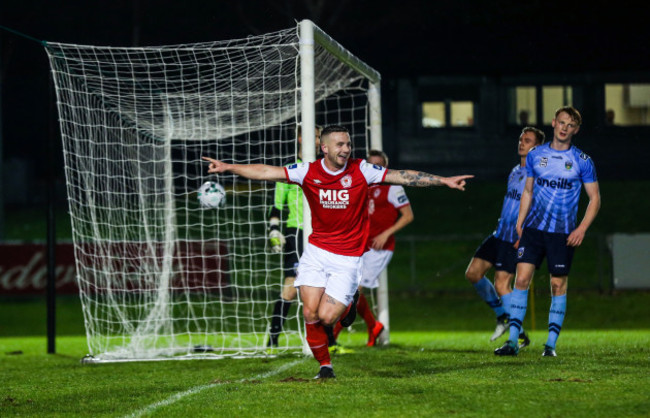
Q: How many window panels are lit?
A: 5